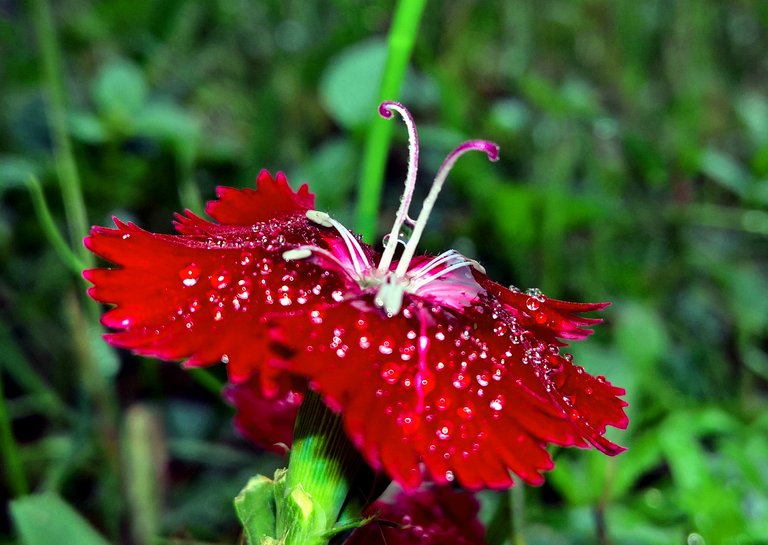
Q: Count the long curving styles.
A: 2